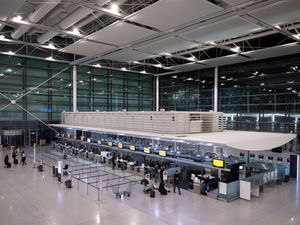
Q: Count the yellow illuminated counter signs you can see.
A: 6